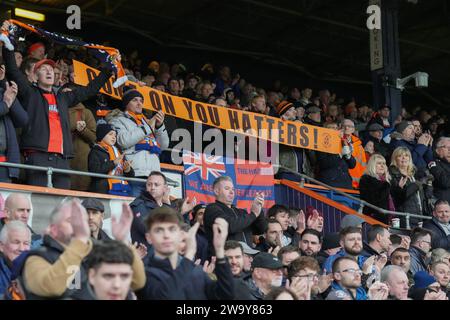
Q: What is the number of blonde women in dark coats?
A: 2